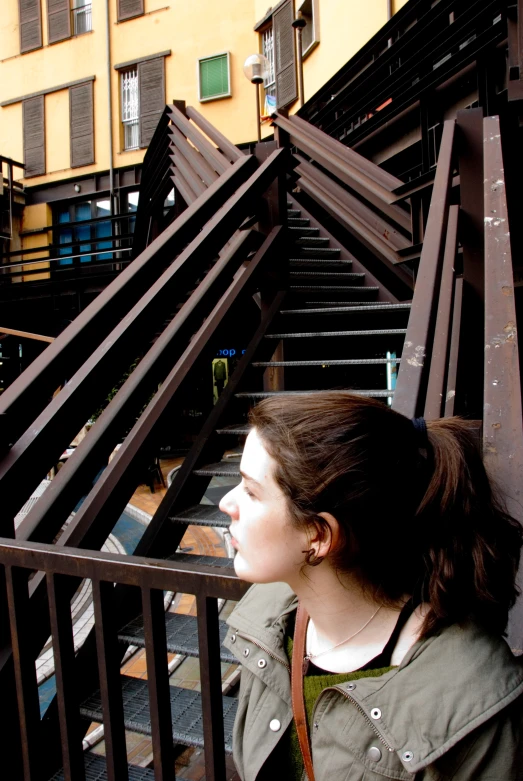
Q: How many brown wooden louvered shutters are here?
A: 7